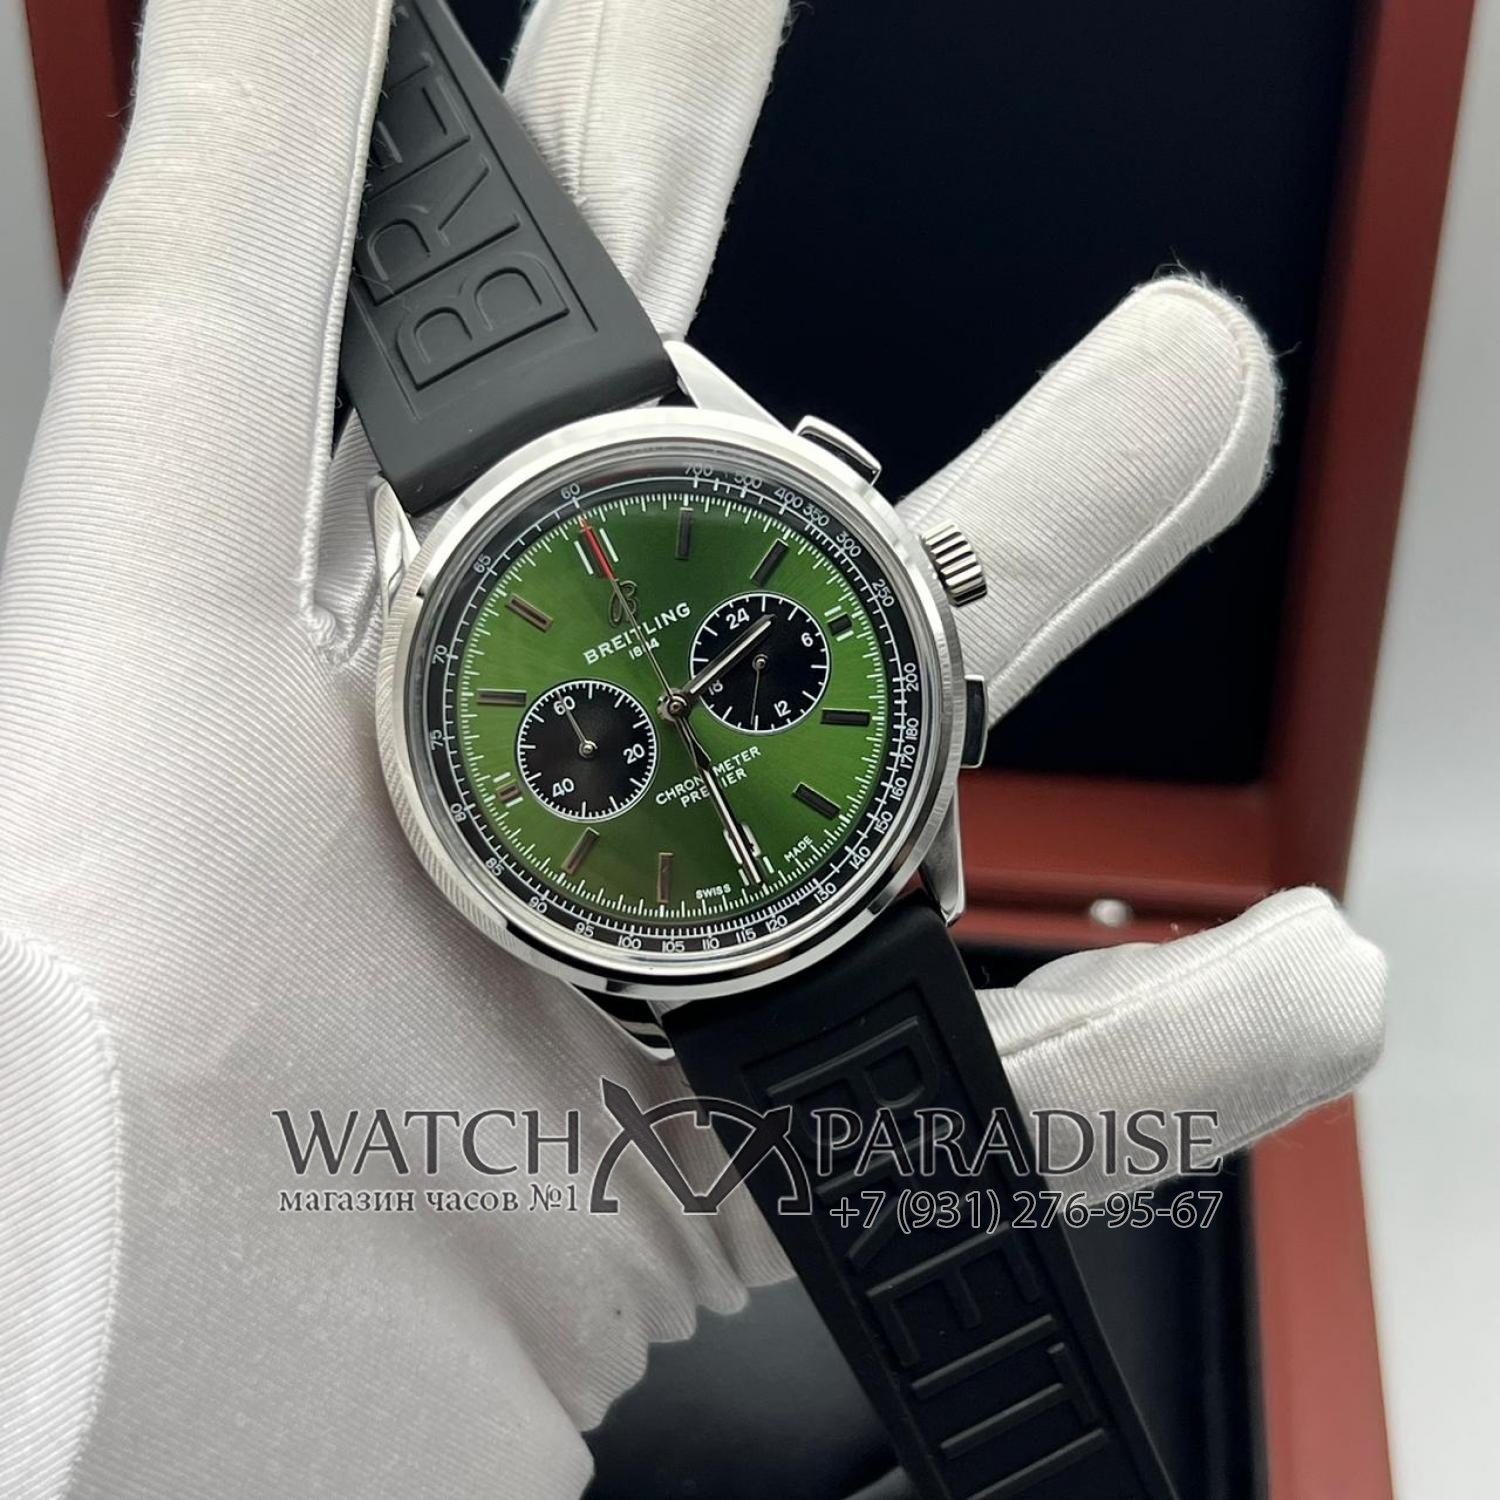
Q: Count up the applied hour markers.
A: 12